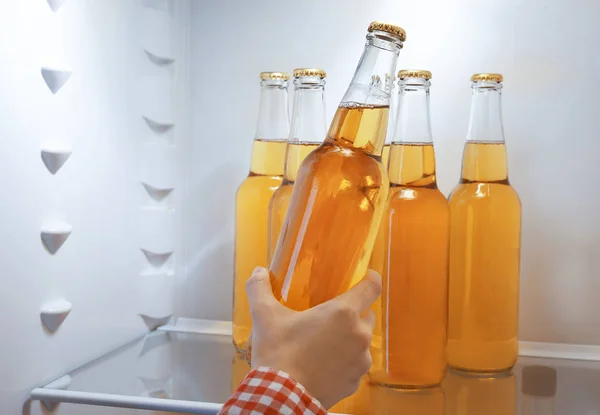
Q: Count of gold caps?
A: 5